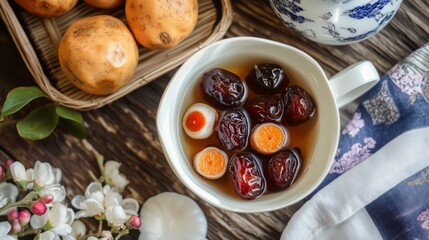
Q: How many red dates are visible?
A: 7